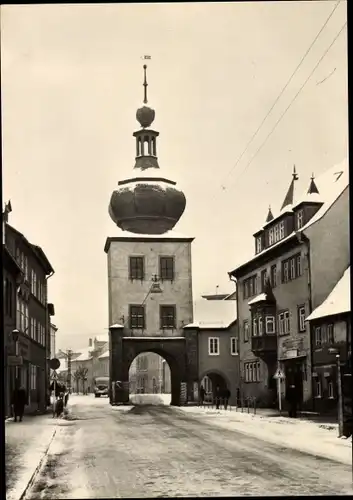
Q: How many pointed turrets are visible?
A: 3